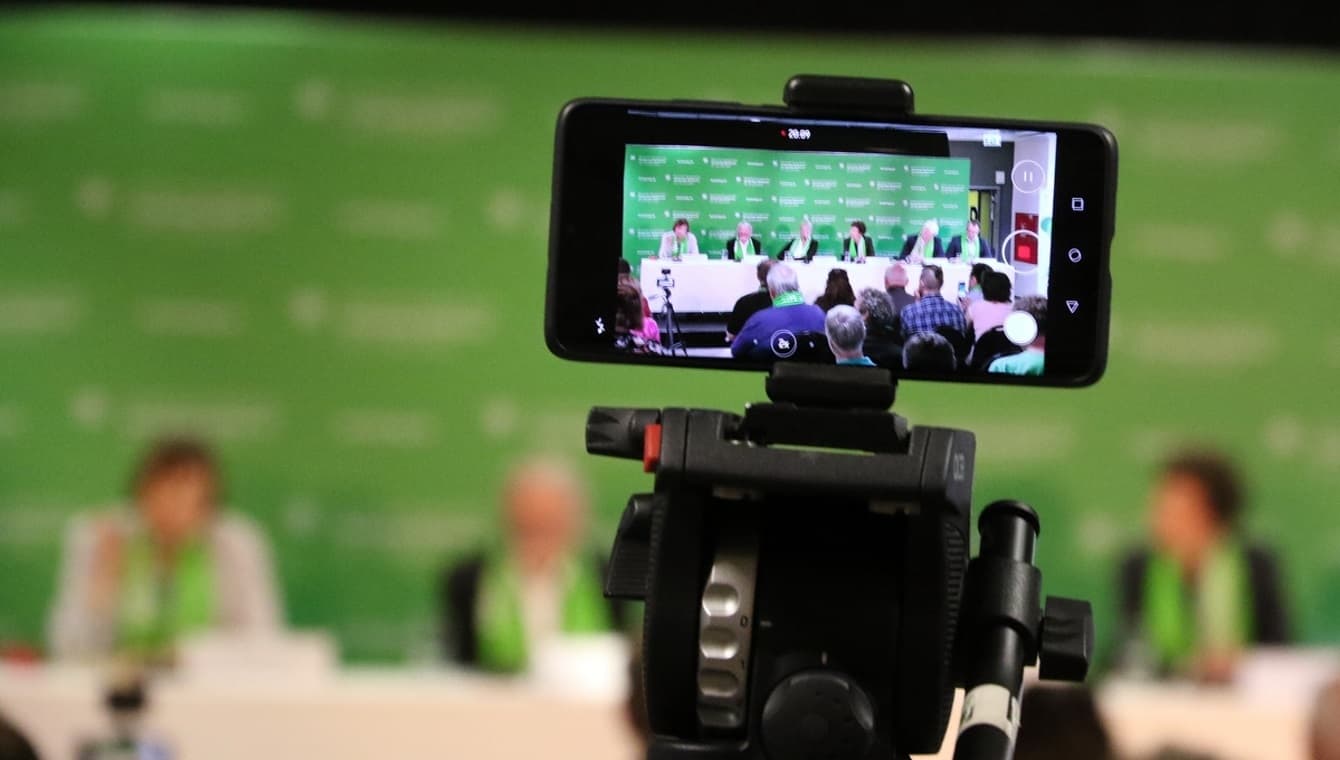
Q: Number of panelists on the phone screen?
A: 6